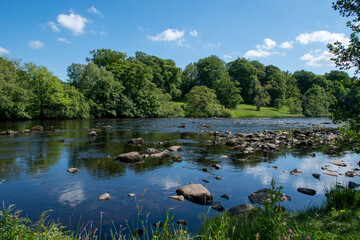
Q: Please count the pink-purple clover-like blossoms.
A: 6